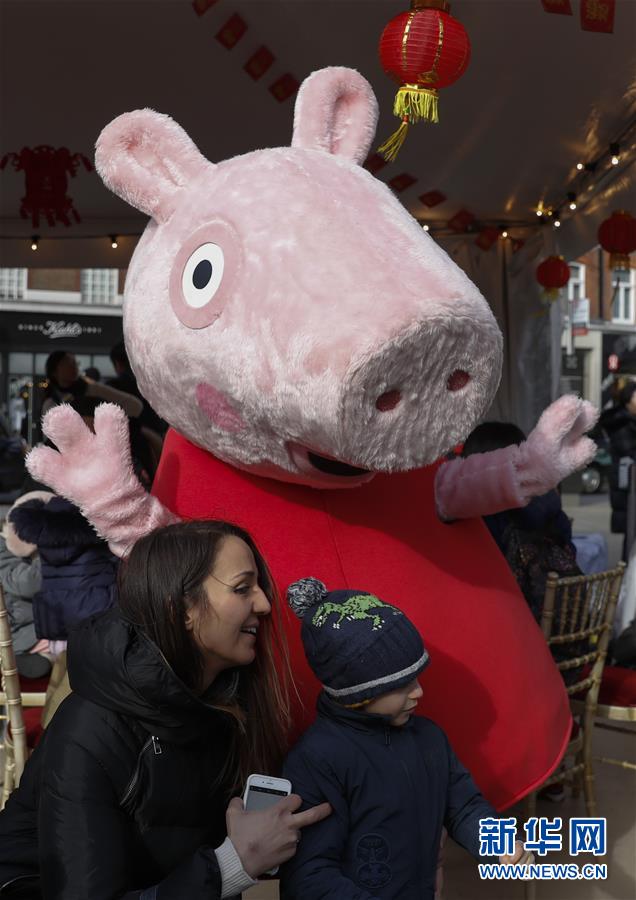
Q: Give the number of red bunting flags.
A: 12